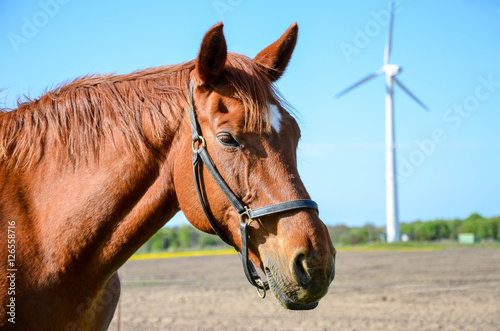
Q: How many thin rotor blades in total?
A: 3